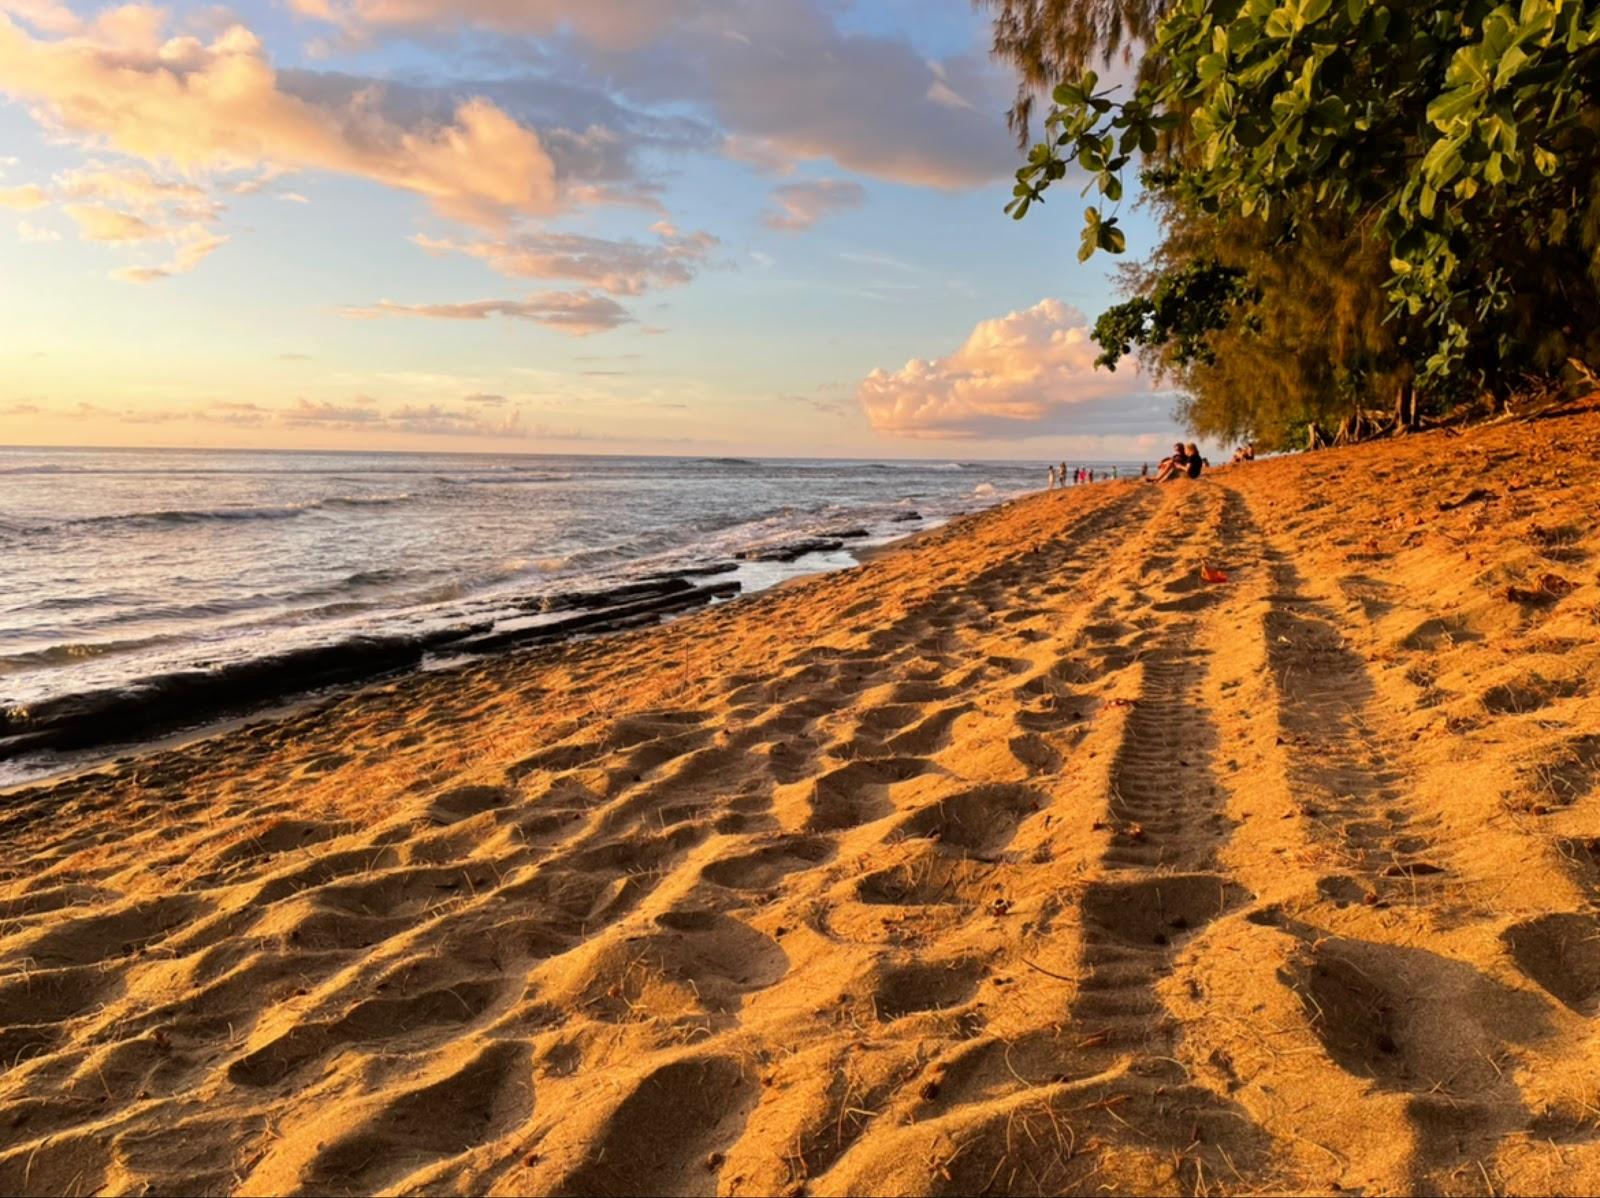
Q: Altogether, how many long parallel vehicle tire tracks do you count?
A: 2